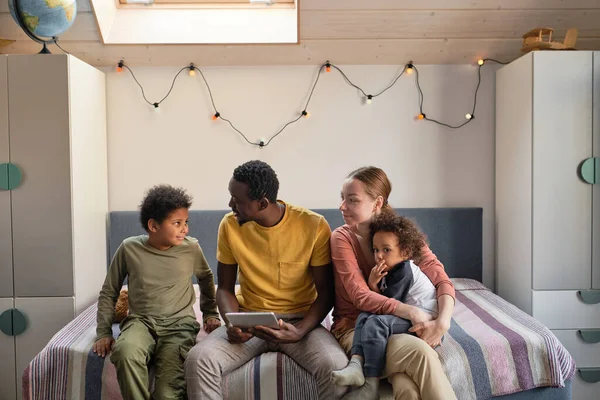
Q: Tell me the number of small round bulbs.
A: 12